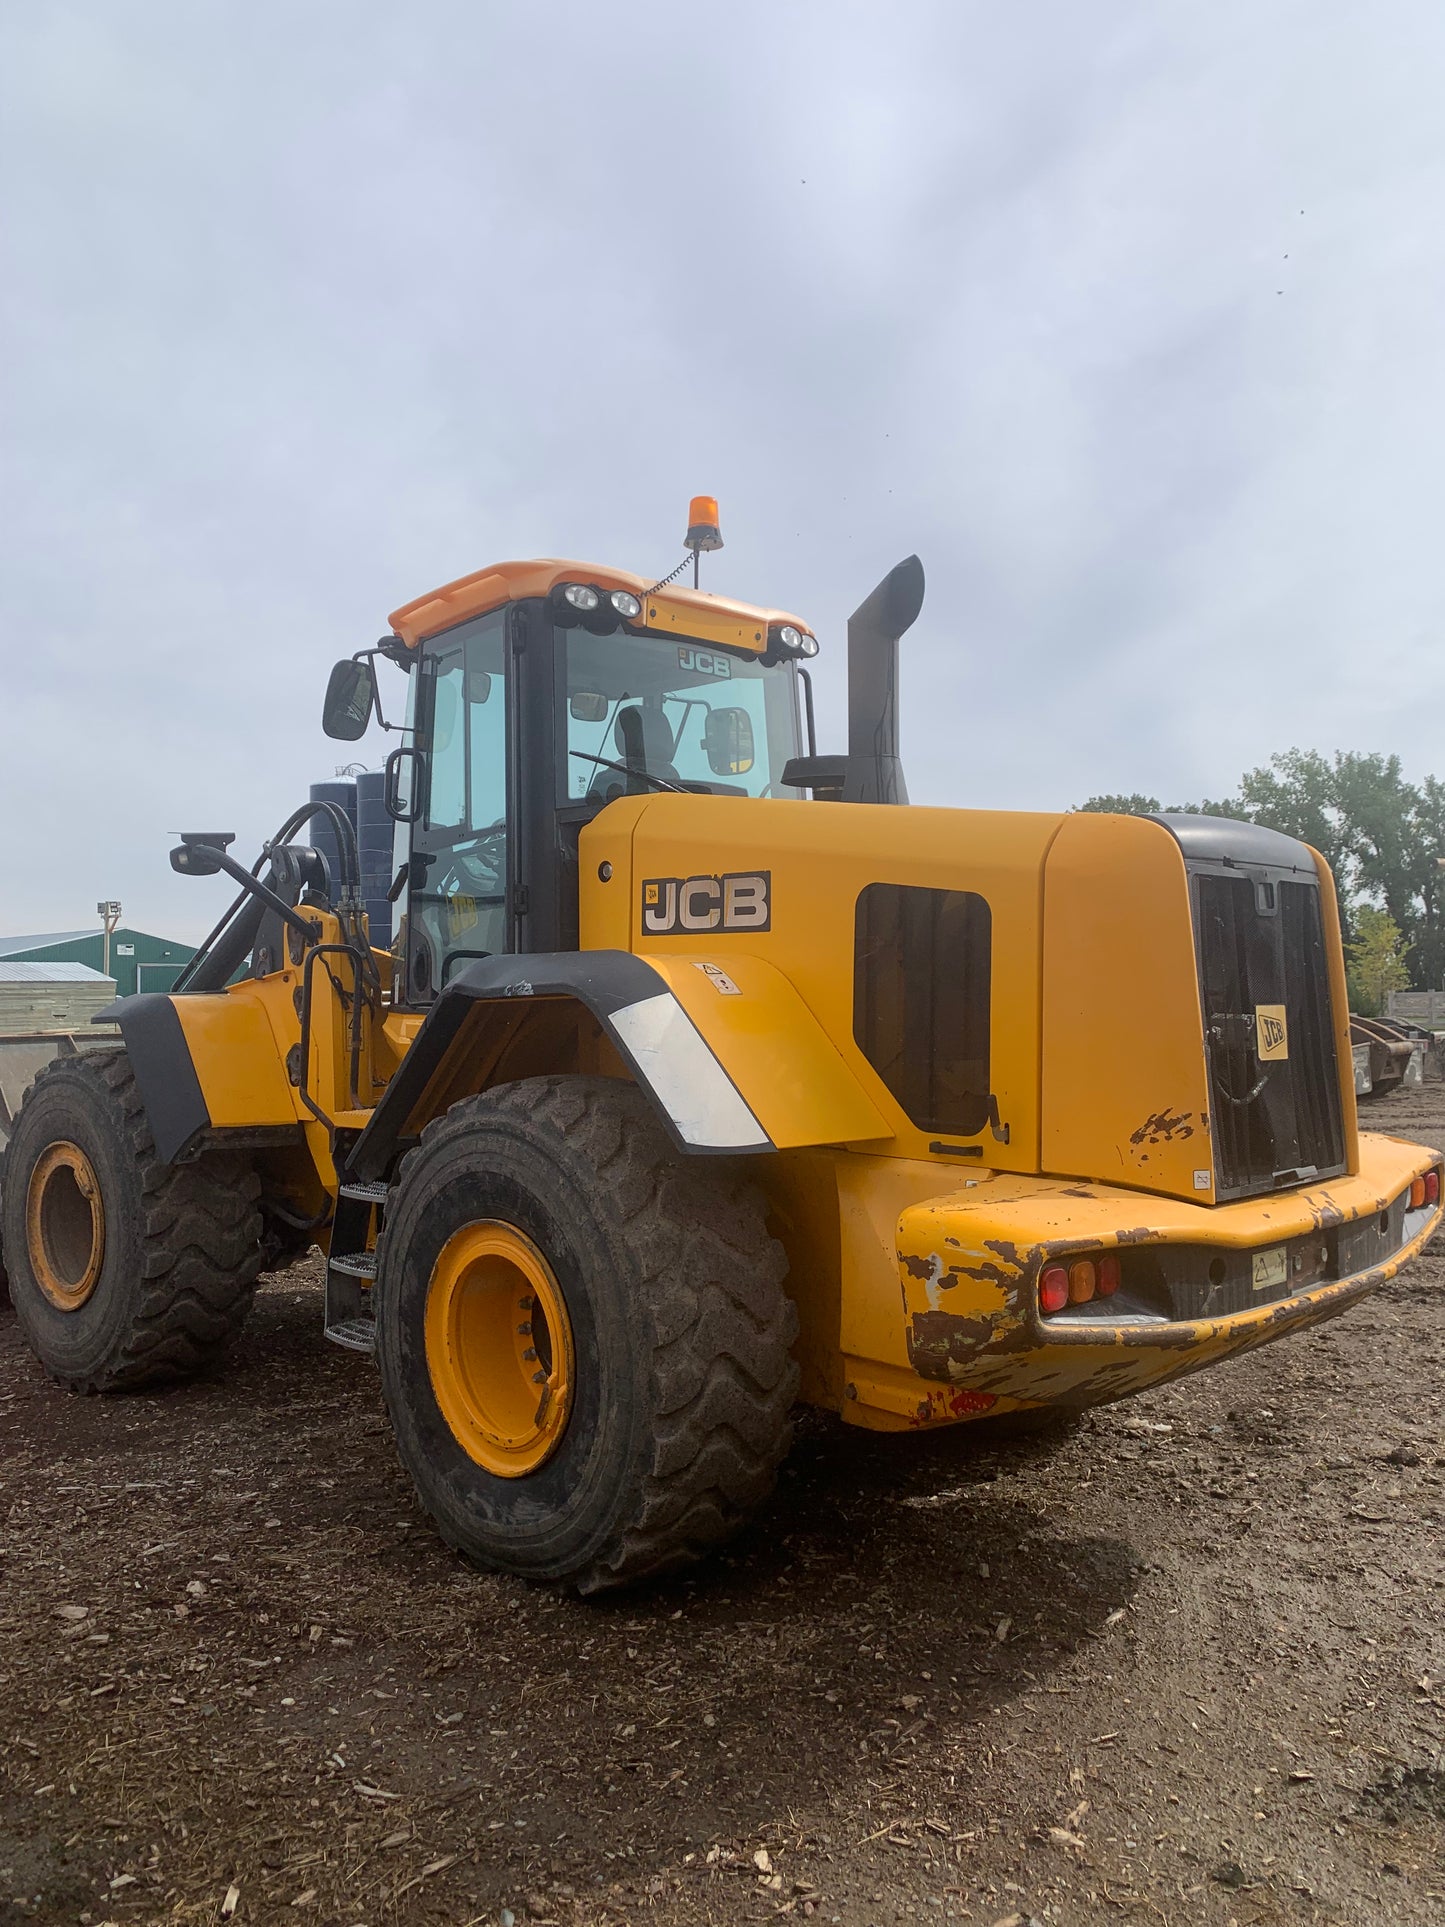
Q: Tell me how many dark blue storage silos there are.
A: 2